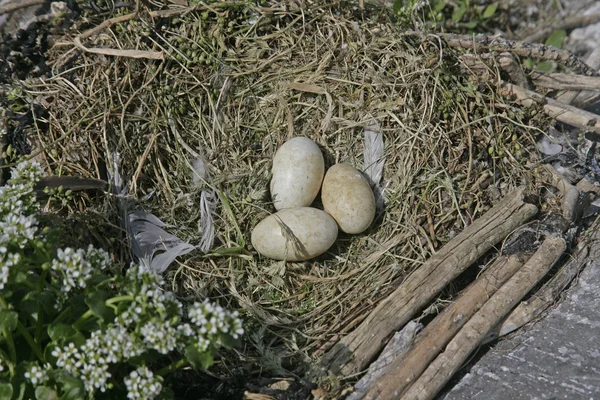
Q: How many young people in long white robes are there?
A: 0